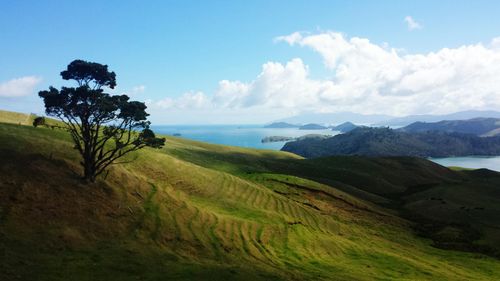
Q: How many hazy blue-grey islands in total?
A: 3